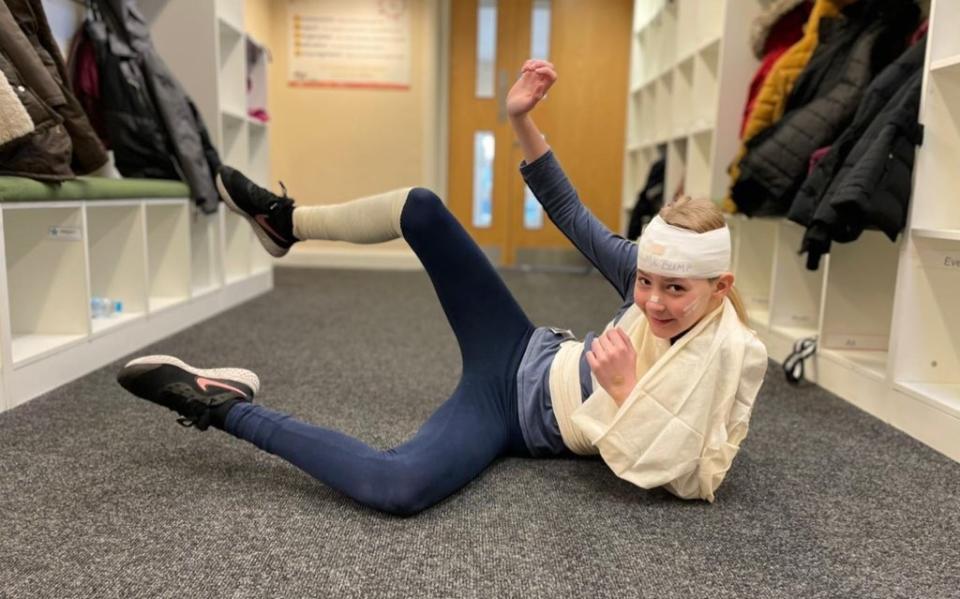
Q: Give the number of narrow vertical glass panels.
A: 4